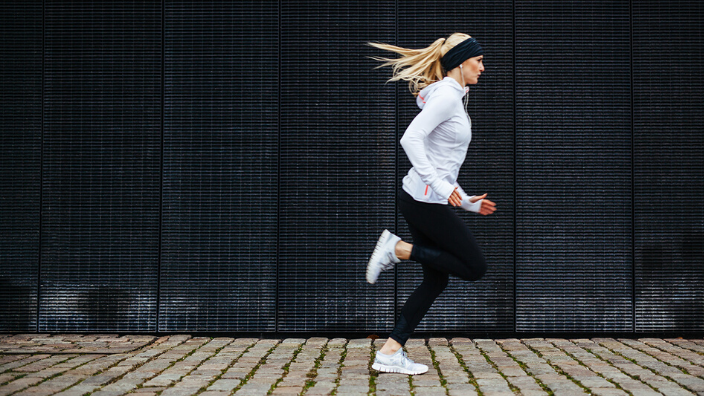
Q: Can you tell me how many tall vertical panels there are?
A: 7